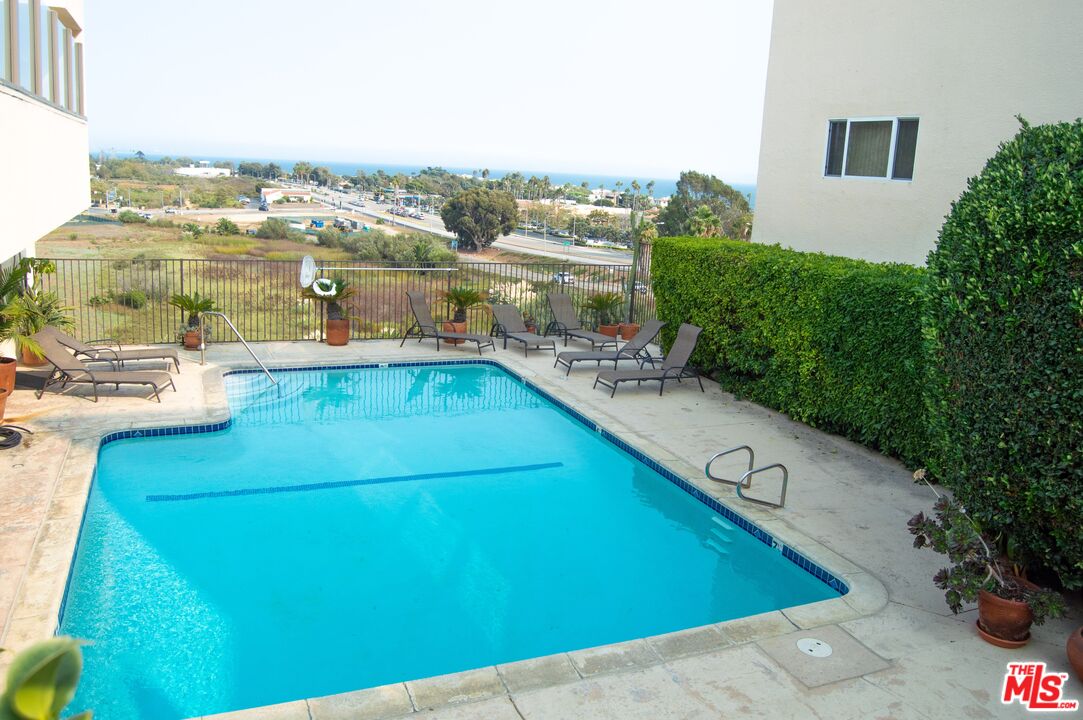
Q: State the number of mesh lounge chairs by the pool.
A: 7